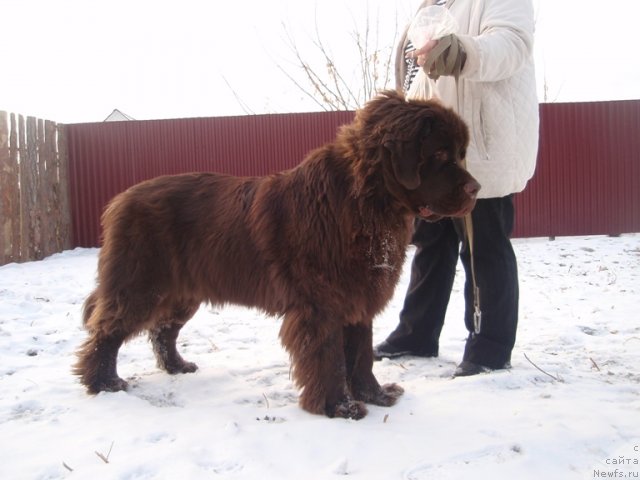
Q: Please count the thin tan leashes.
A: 1